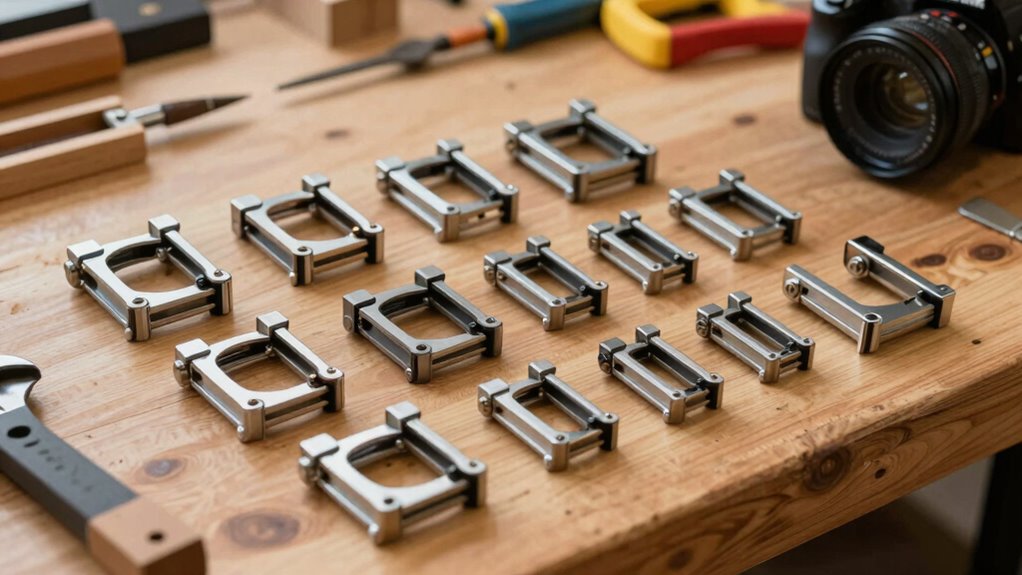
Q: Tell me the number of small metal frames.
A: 14